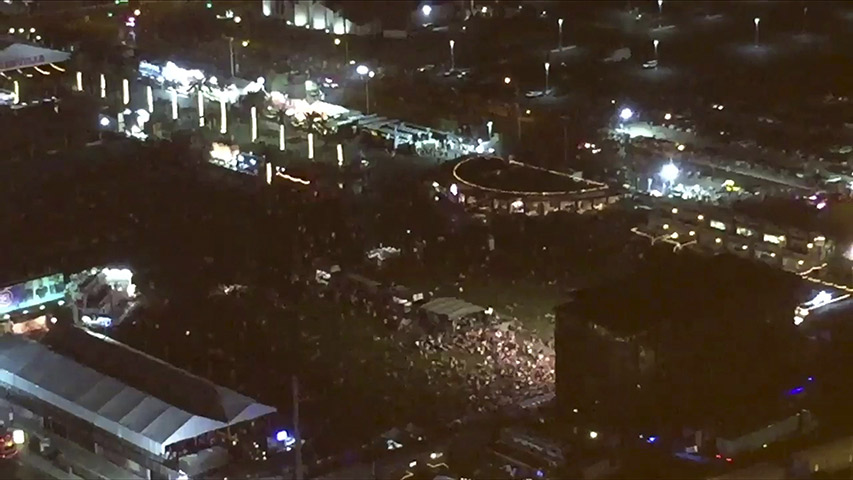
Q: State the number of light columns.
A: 13